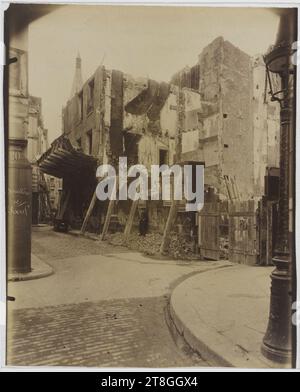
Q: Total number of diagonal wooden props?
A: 4